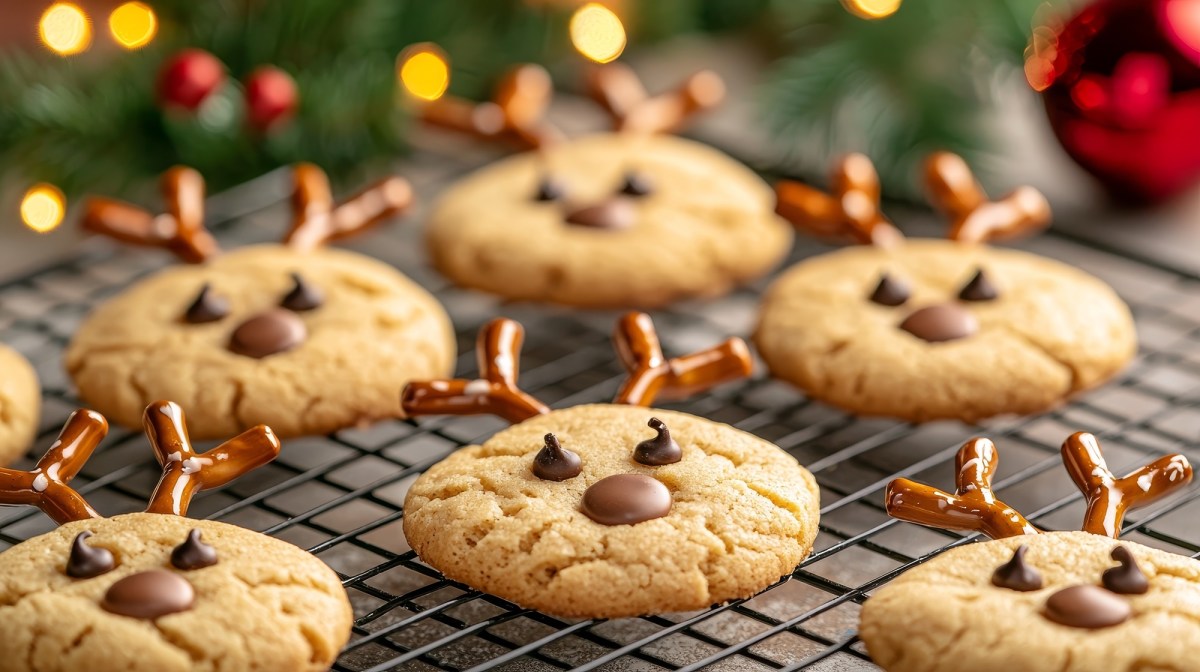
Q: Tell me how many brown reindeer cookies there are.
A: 6